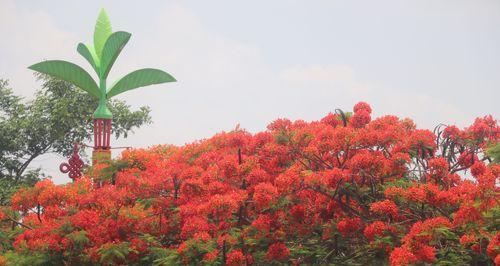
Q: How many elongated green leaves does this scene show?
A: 5